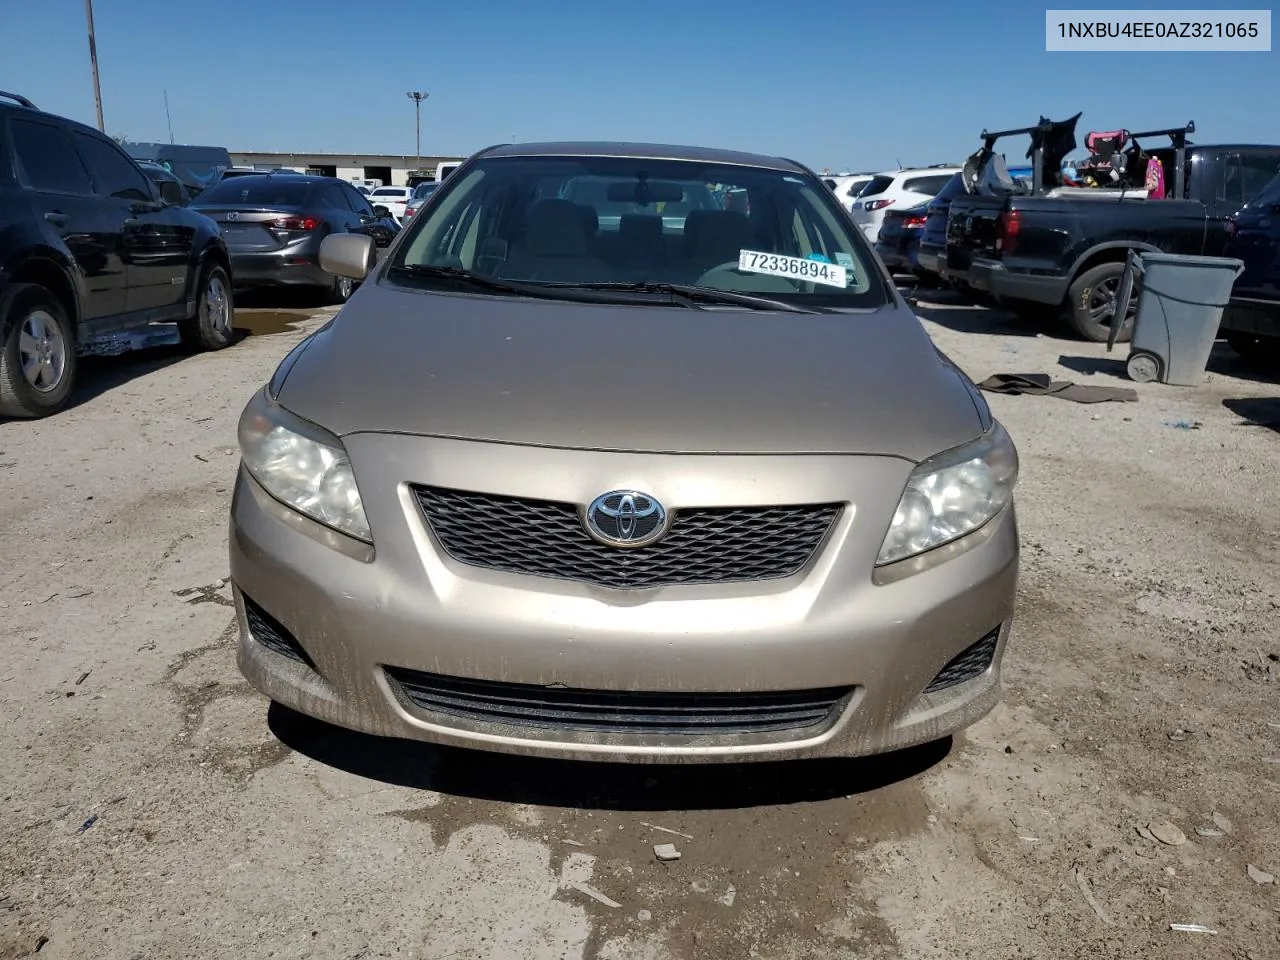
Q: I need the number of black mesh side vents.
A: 2